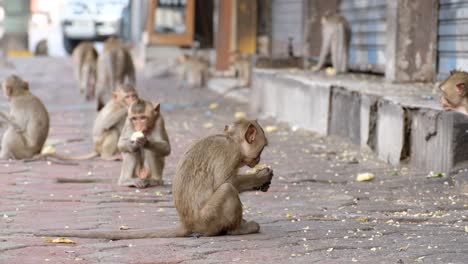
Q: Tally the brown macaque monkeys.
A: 10